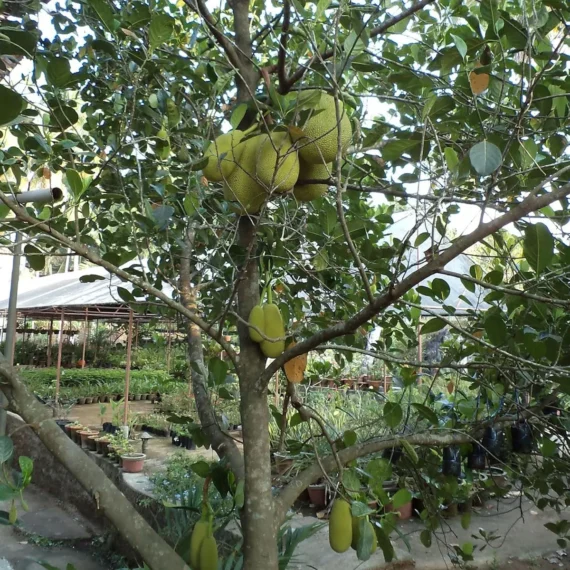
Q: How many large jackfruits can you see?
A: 5